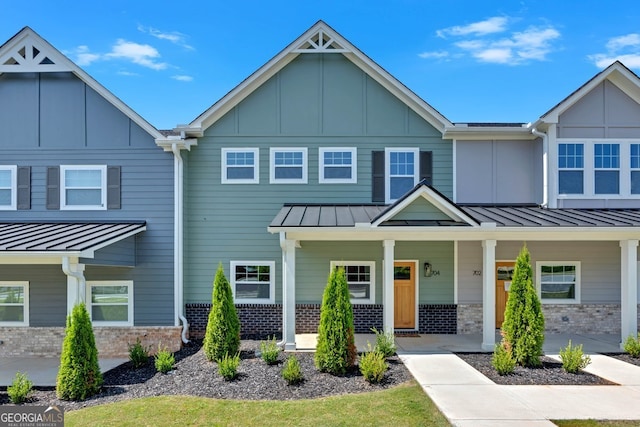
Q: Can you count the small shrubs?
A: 11